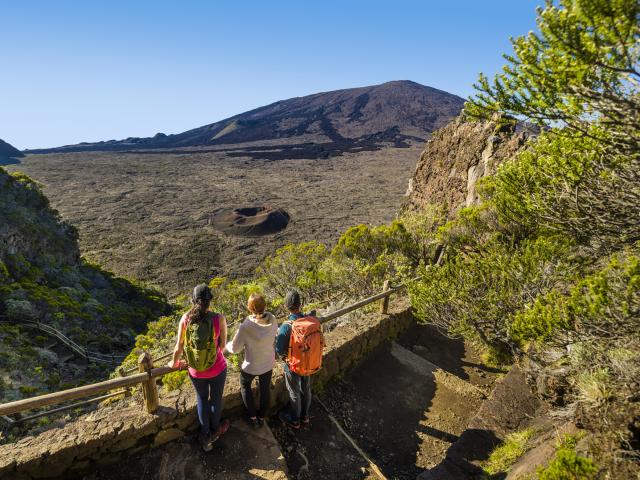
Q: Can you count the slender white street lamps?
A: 0